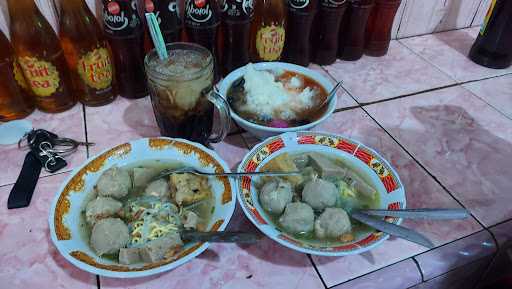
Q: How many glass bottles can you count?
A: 13